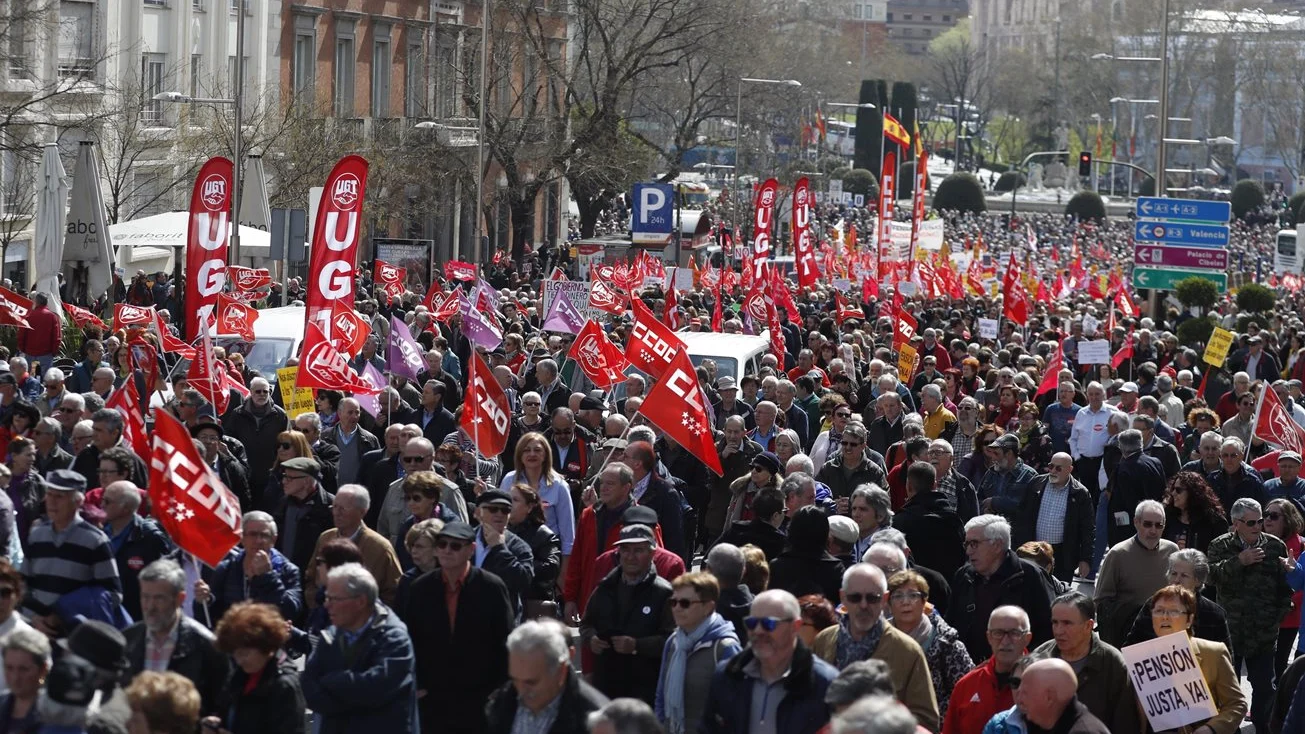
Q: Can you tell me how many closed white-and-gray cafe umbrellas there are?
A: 3